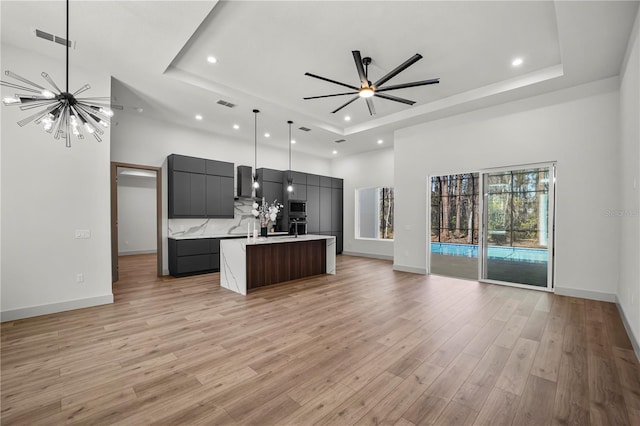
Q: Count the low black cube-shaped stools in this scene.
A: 0